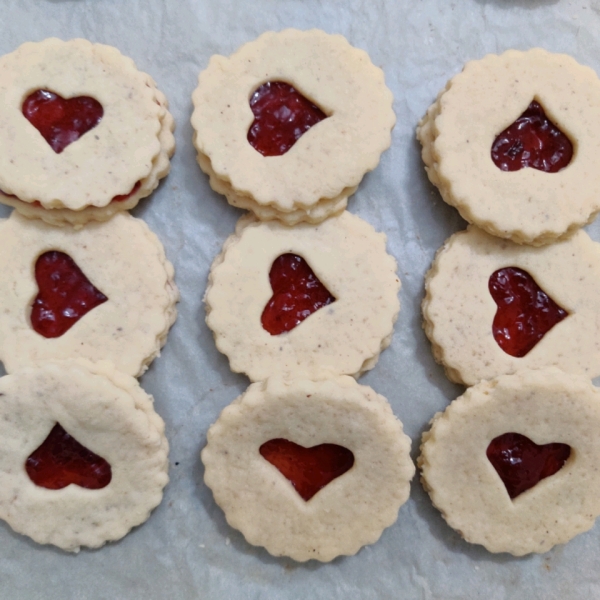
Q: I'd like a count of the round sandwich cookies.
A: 9